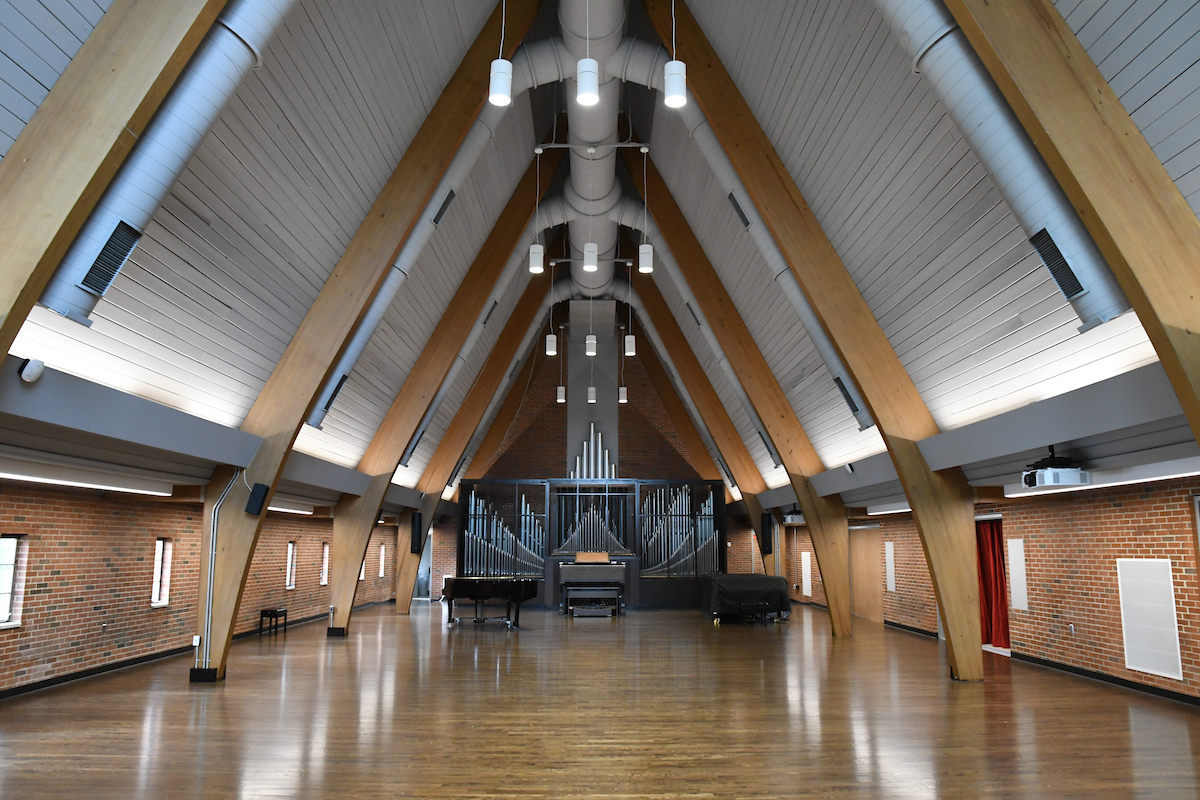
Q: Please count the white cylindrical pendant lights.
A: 12